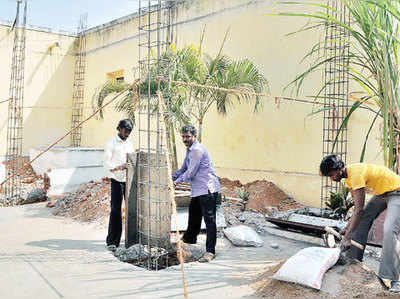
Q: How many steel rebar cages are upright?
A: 4